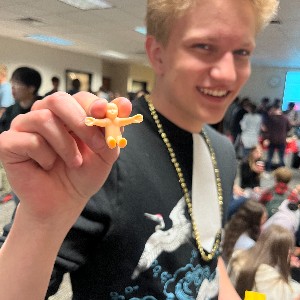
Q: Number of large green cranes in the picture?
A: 0